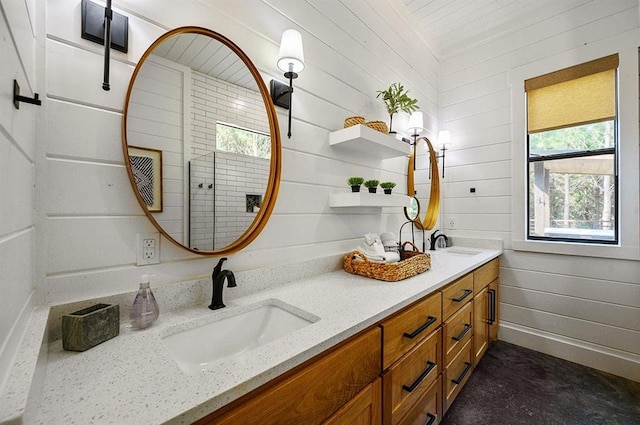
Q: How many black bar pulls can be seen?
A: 8